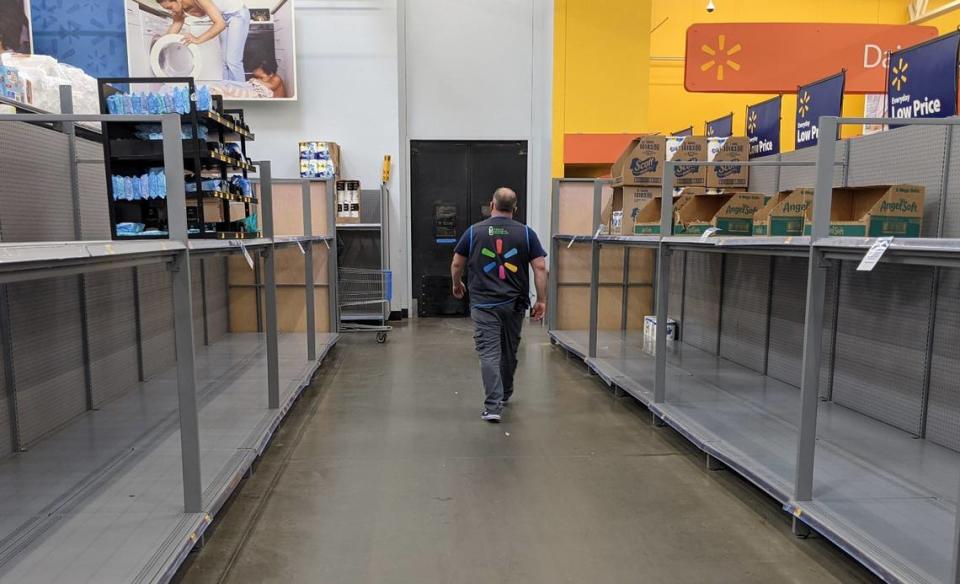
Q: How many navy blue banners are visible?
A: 5